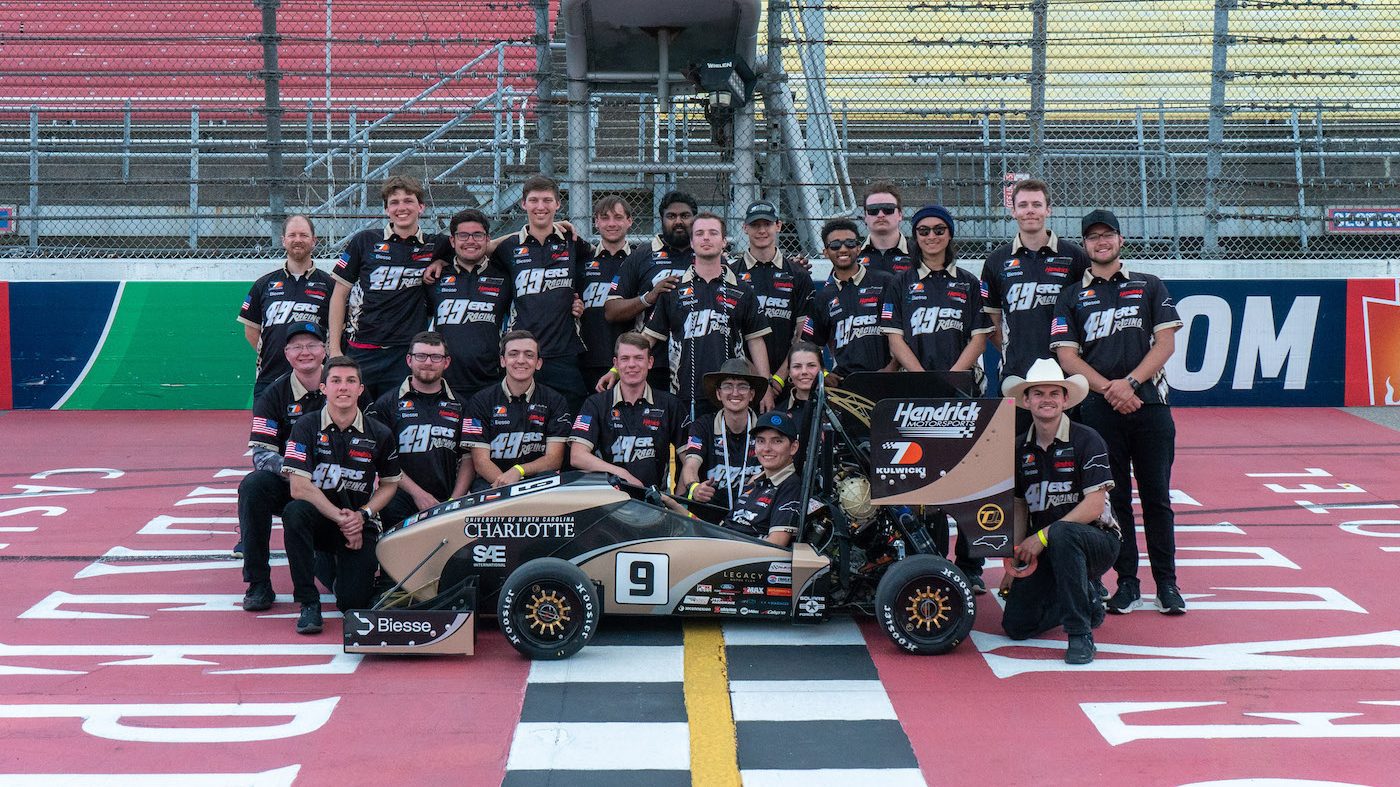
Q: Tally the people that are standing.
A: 13